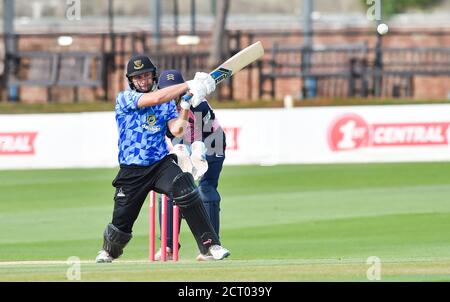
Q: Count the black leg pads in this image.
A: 2